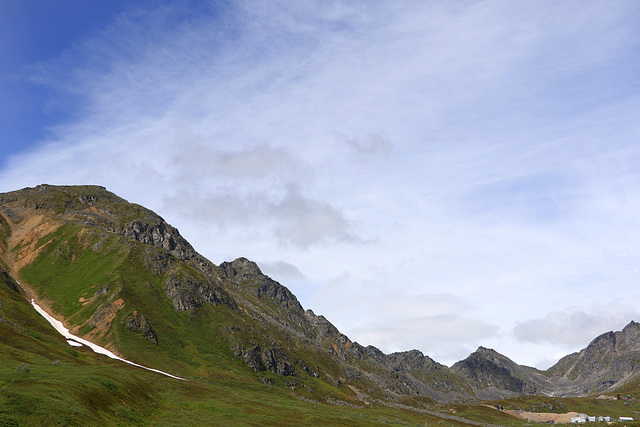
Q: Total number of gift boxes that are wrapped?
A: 0